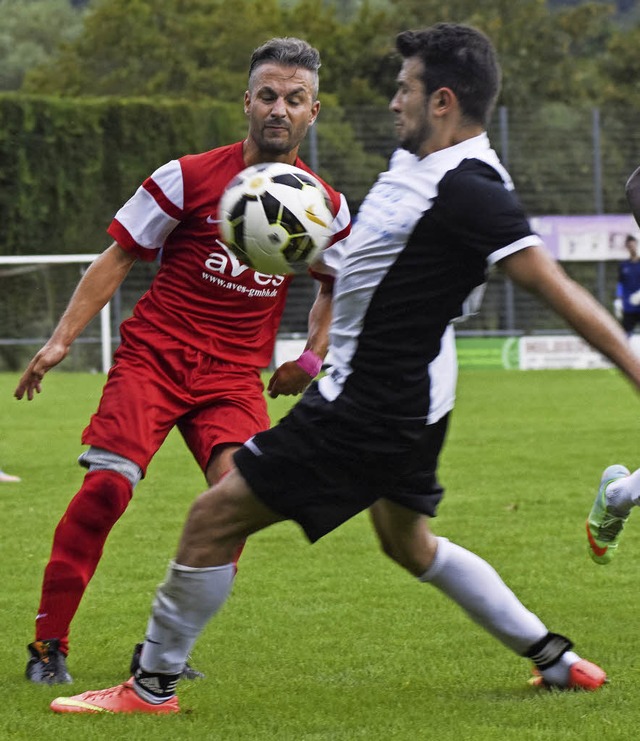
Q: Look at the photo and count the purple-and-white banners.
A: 1